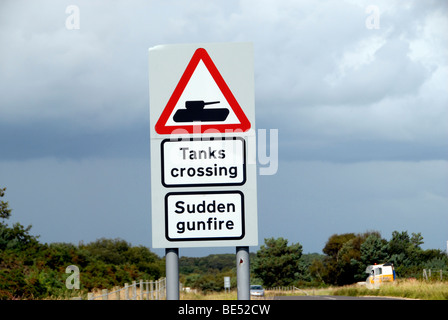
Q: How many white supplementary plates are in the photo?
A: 2